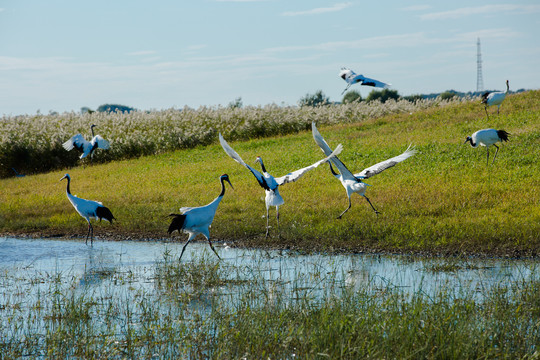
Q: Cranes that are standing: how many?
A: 7